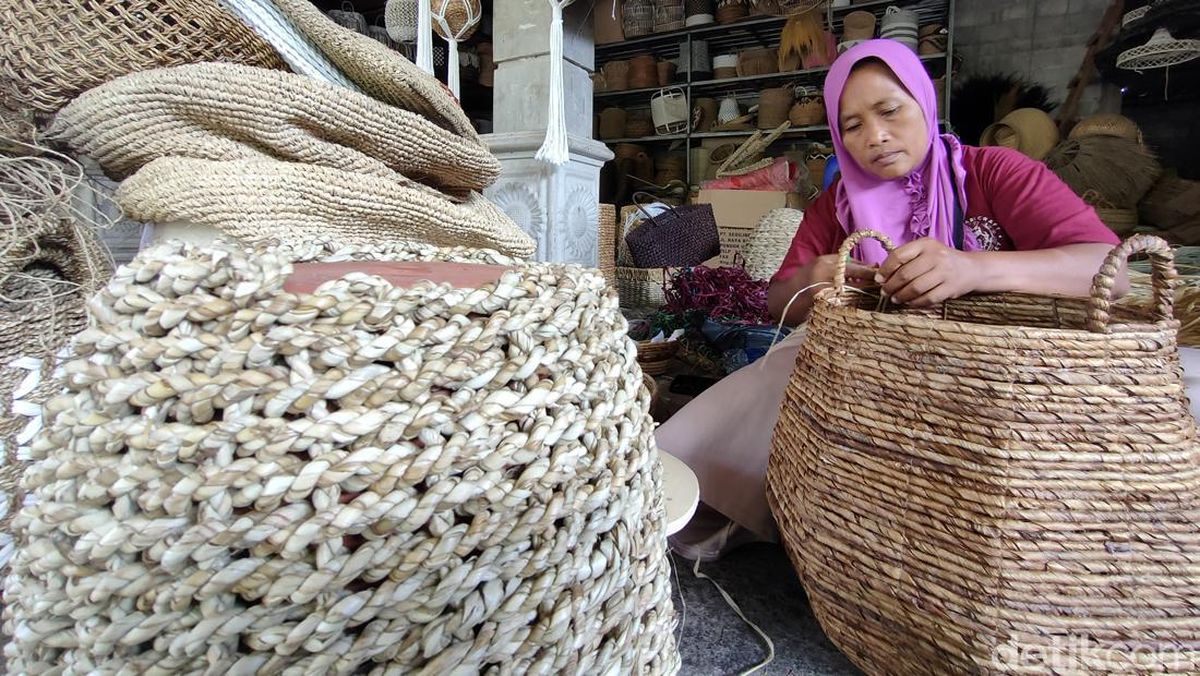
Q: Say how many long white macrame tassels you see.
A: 3